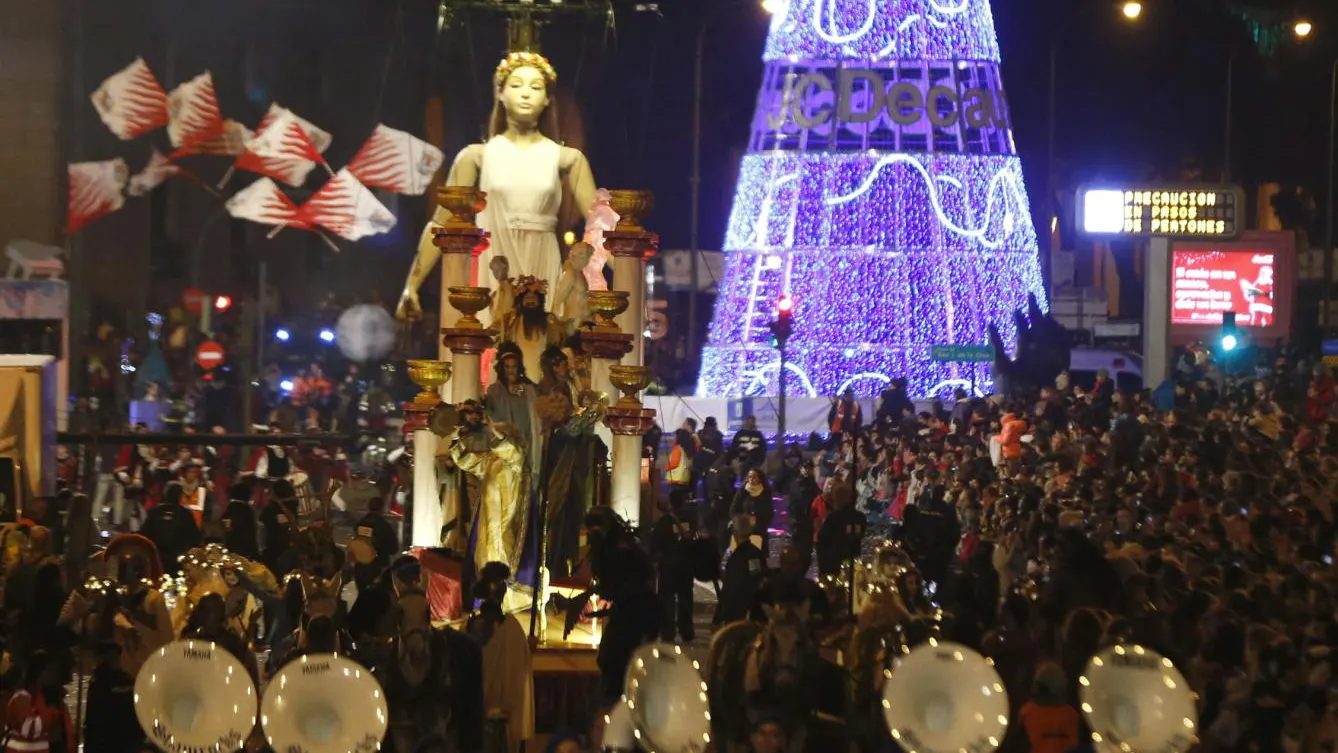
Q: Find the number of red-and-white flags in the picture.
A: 10